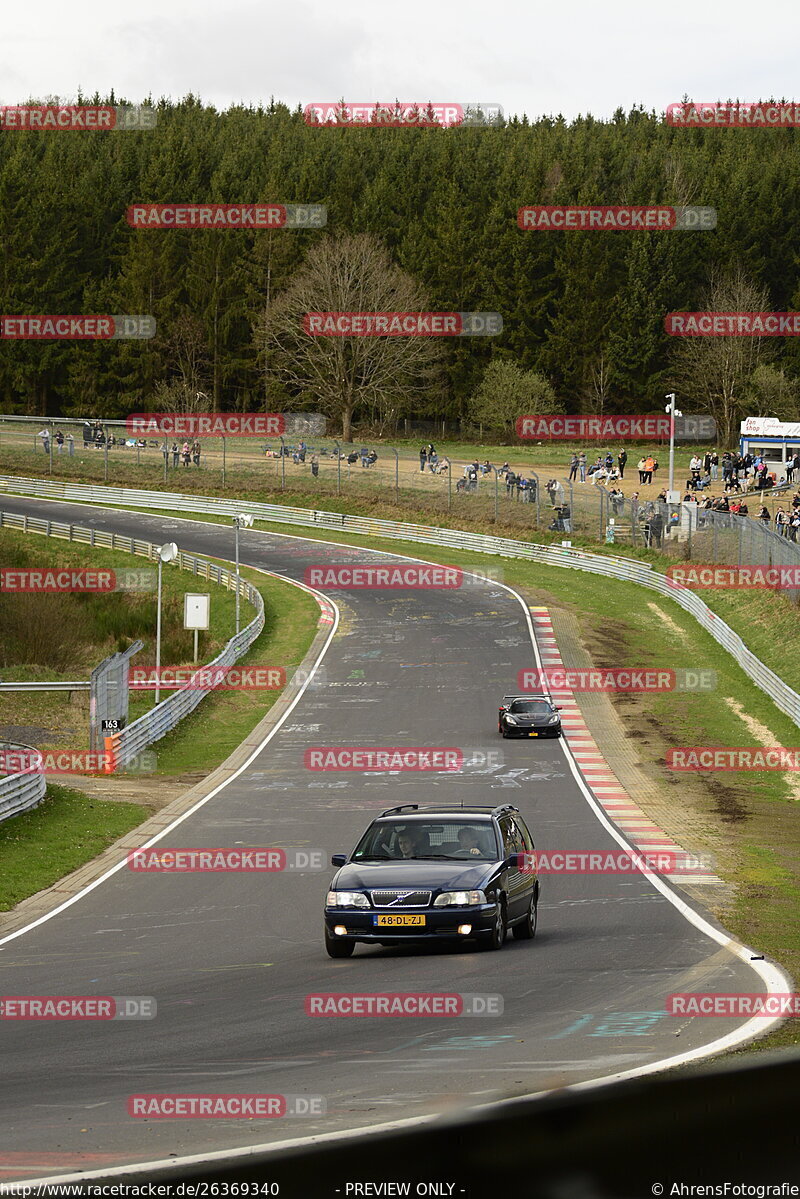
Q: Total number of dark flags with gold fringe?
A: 0